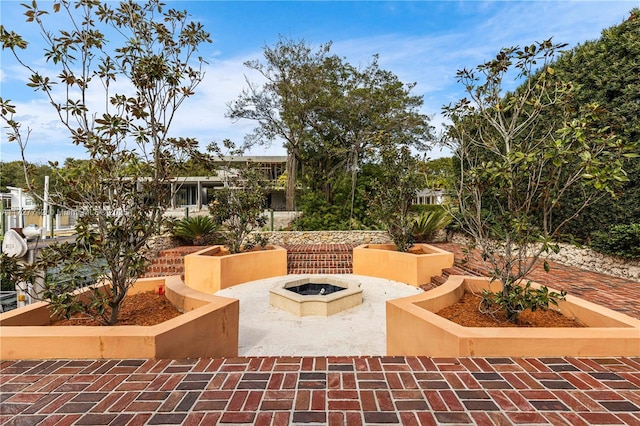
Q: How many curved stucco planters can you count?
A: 4